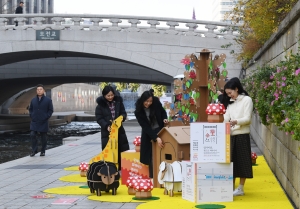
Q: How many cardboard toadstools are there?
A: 6